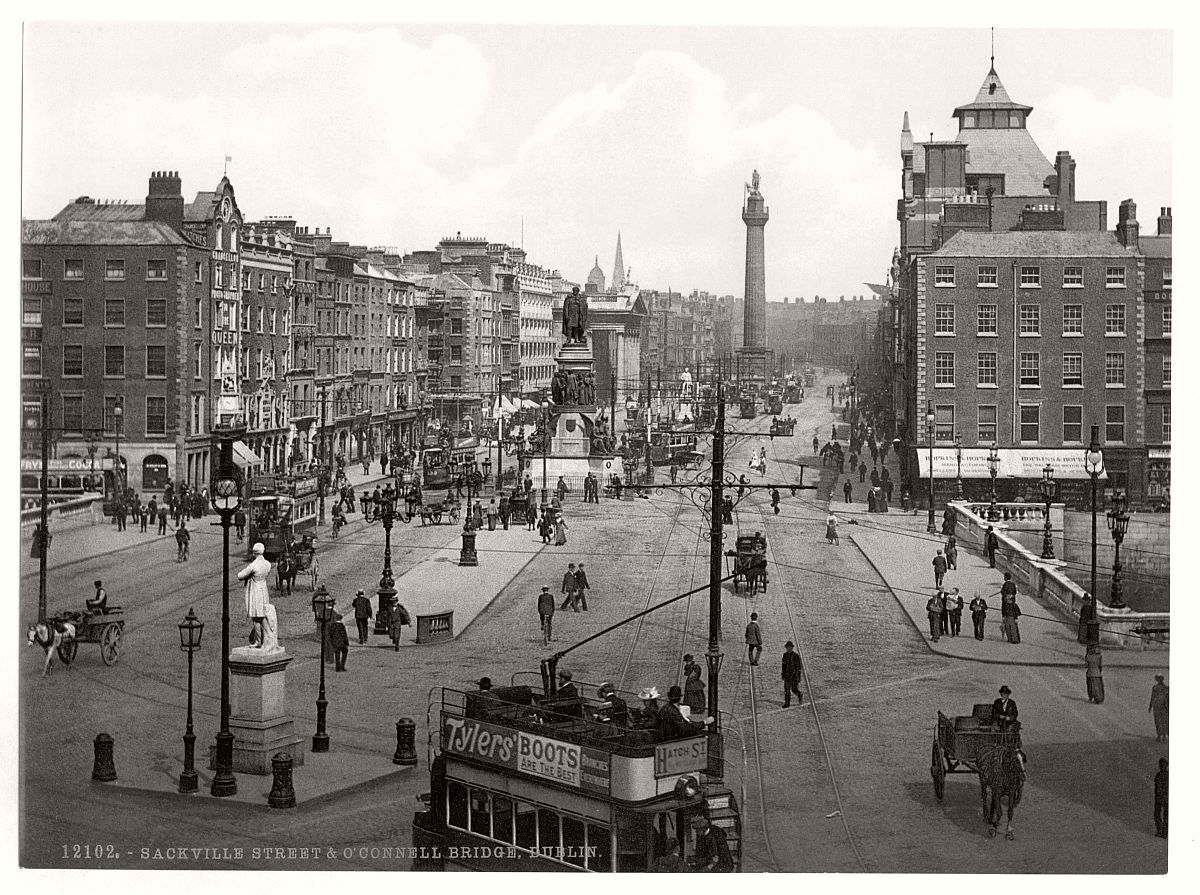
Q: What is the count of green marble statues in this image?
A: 0